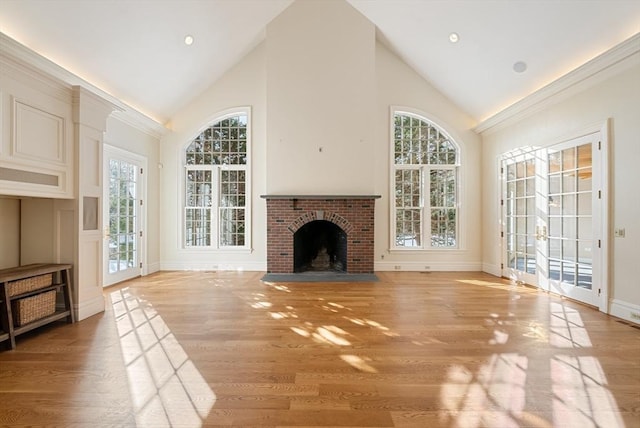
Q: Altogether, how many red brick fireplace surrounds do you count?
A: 1